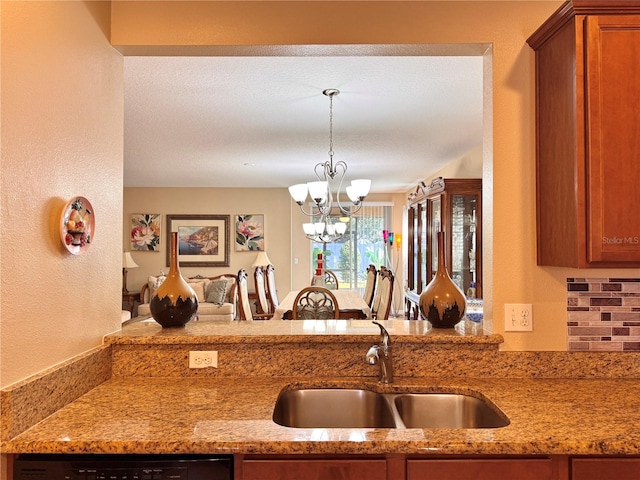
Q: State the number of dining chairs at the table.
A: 8